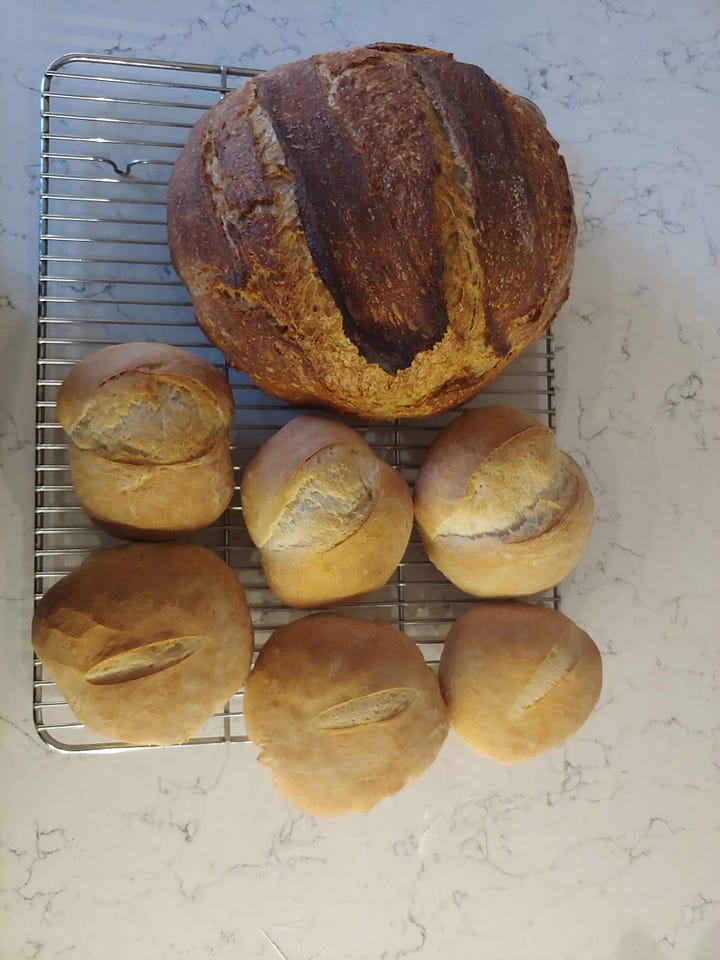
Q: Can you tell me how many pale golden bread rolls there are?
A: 6